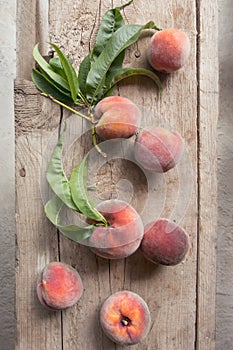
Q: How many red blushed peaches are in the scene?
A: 7